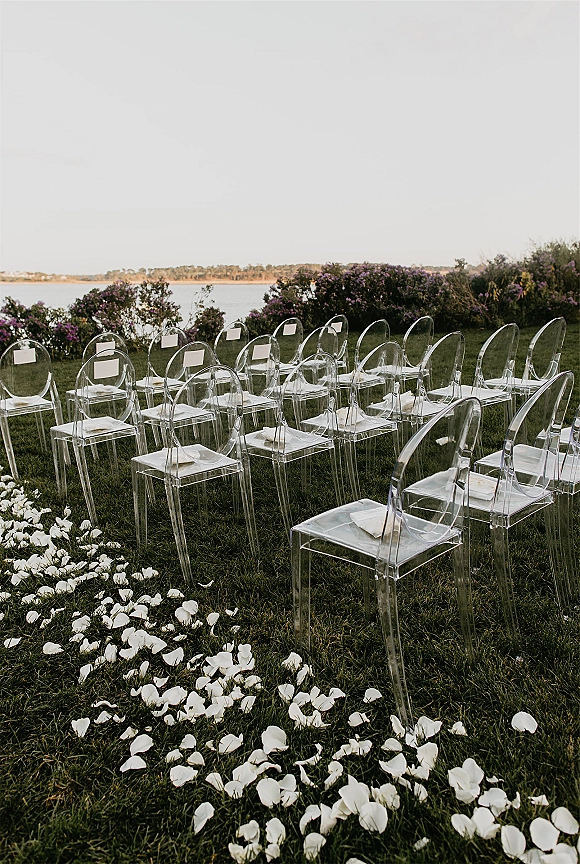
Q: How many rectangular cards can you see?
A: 9